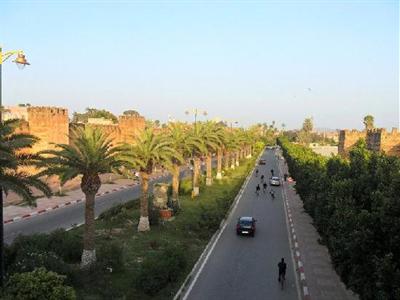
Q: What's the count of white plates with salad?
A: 0